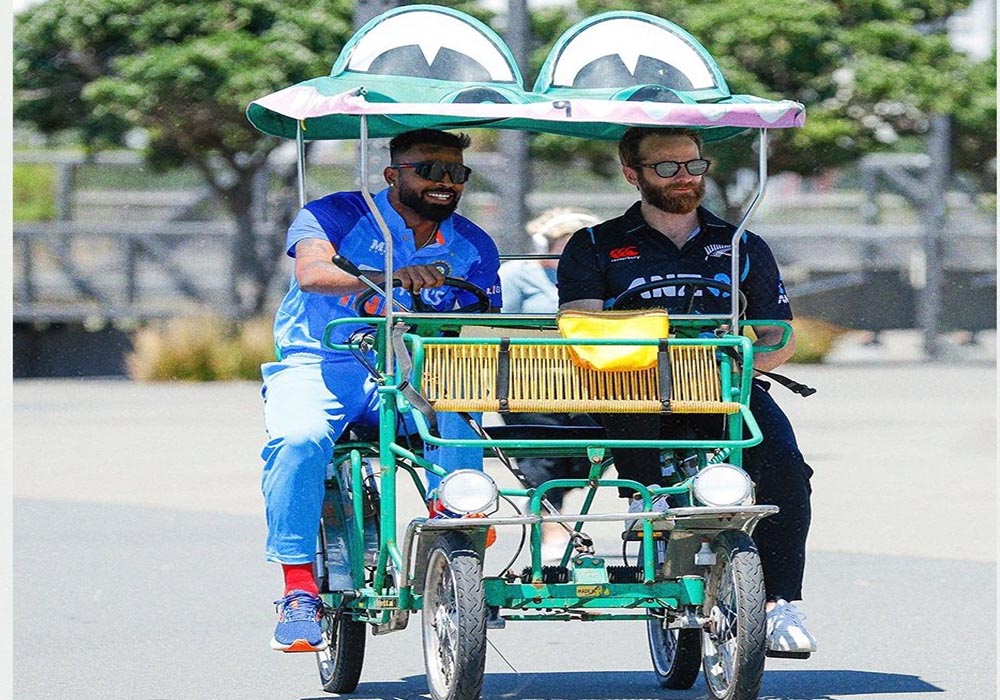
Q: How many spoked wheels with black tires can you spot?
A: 4